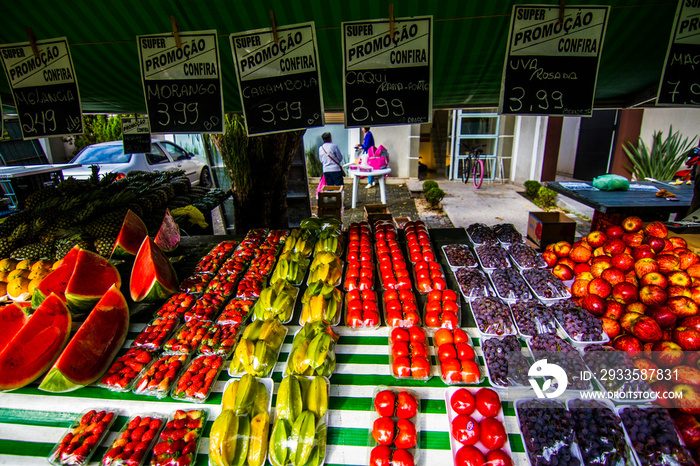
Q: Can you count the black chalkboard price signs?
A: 7